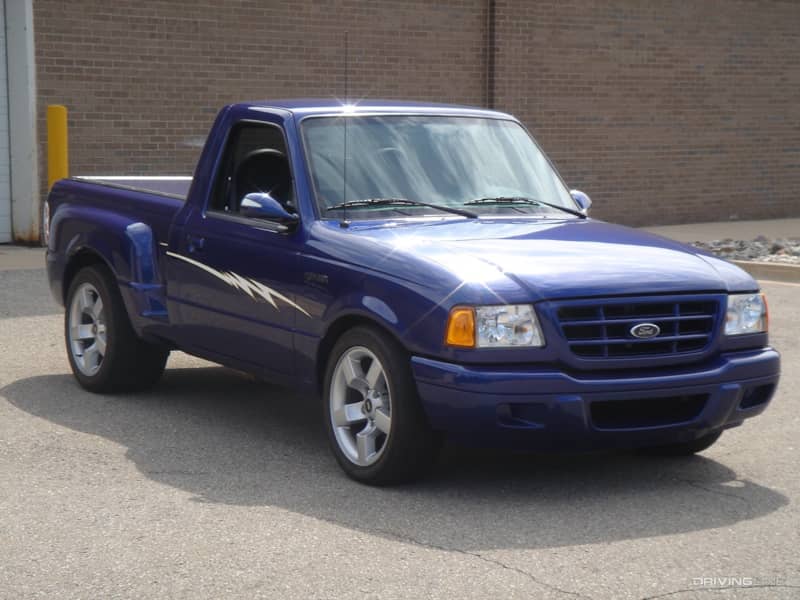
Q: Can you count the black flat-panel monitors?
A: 0